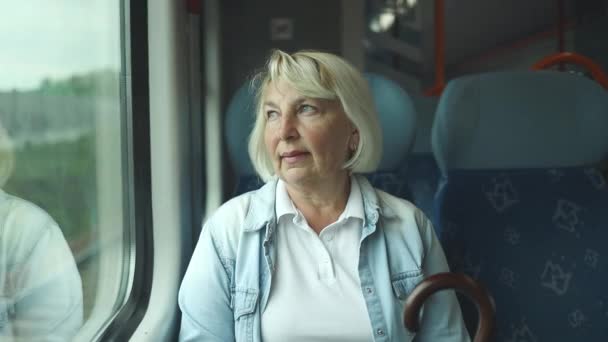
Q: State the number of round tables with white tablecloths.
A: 0